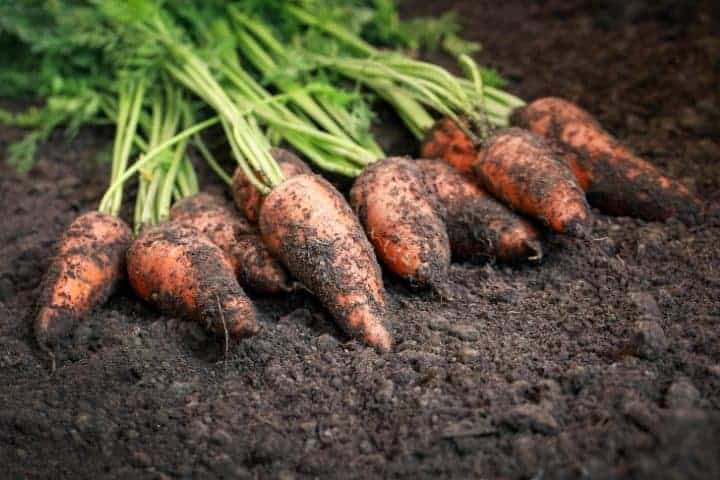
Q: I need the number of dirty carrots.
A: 10